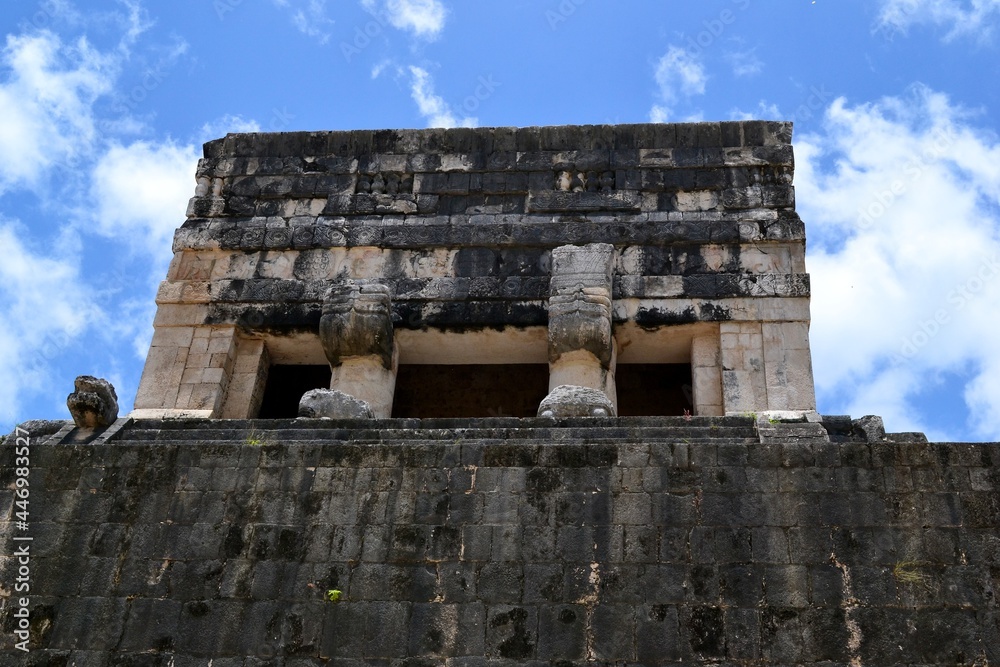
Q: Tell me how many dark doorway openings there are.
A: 3